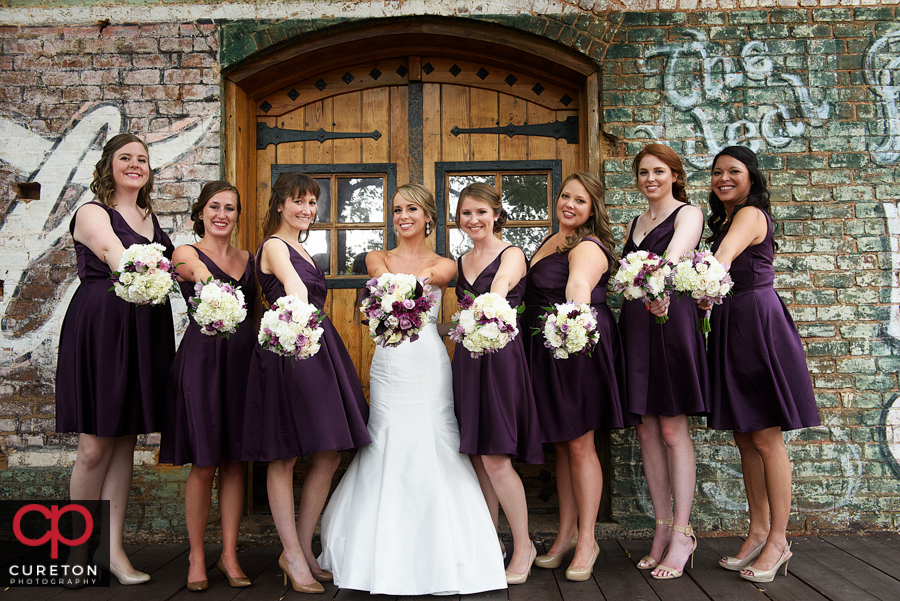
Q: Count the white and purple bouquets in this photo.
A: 8